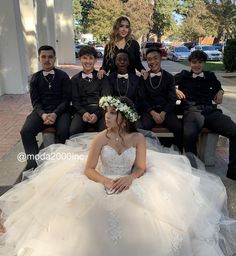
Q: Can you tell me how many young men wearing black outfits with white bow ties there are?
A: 5